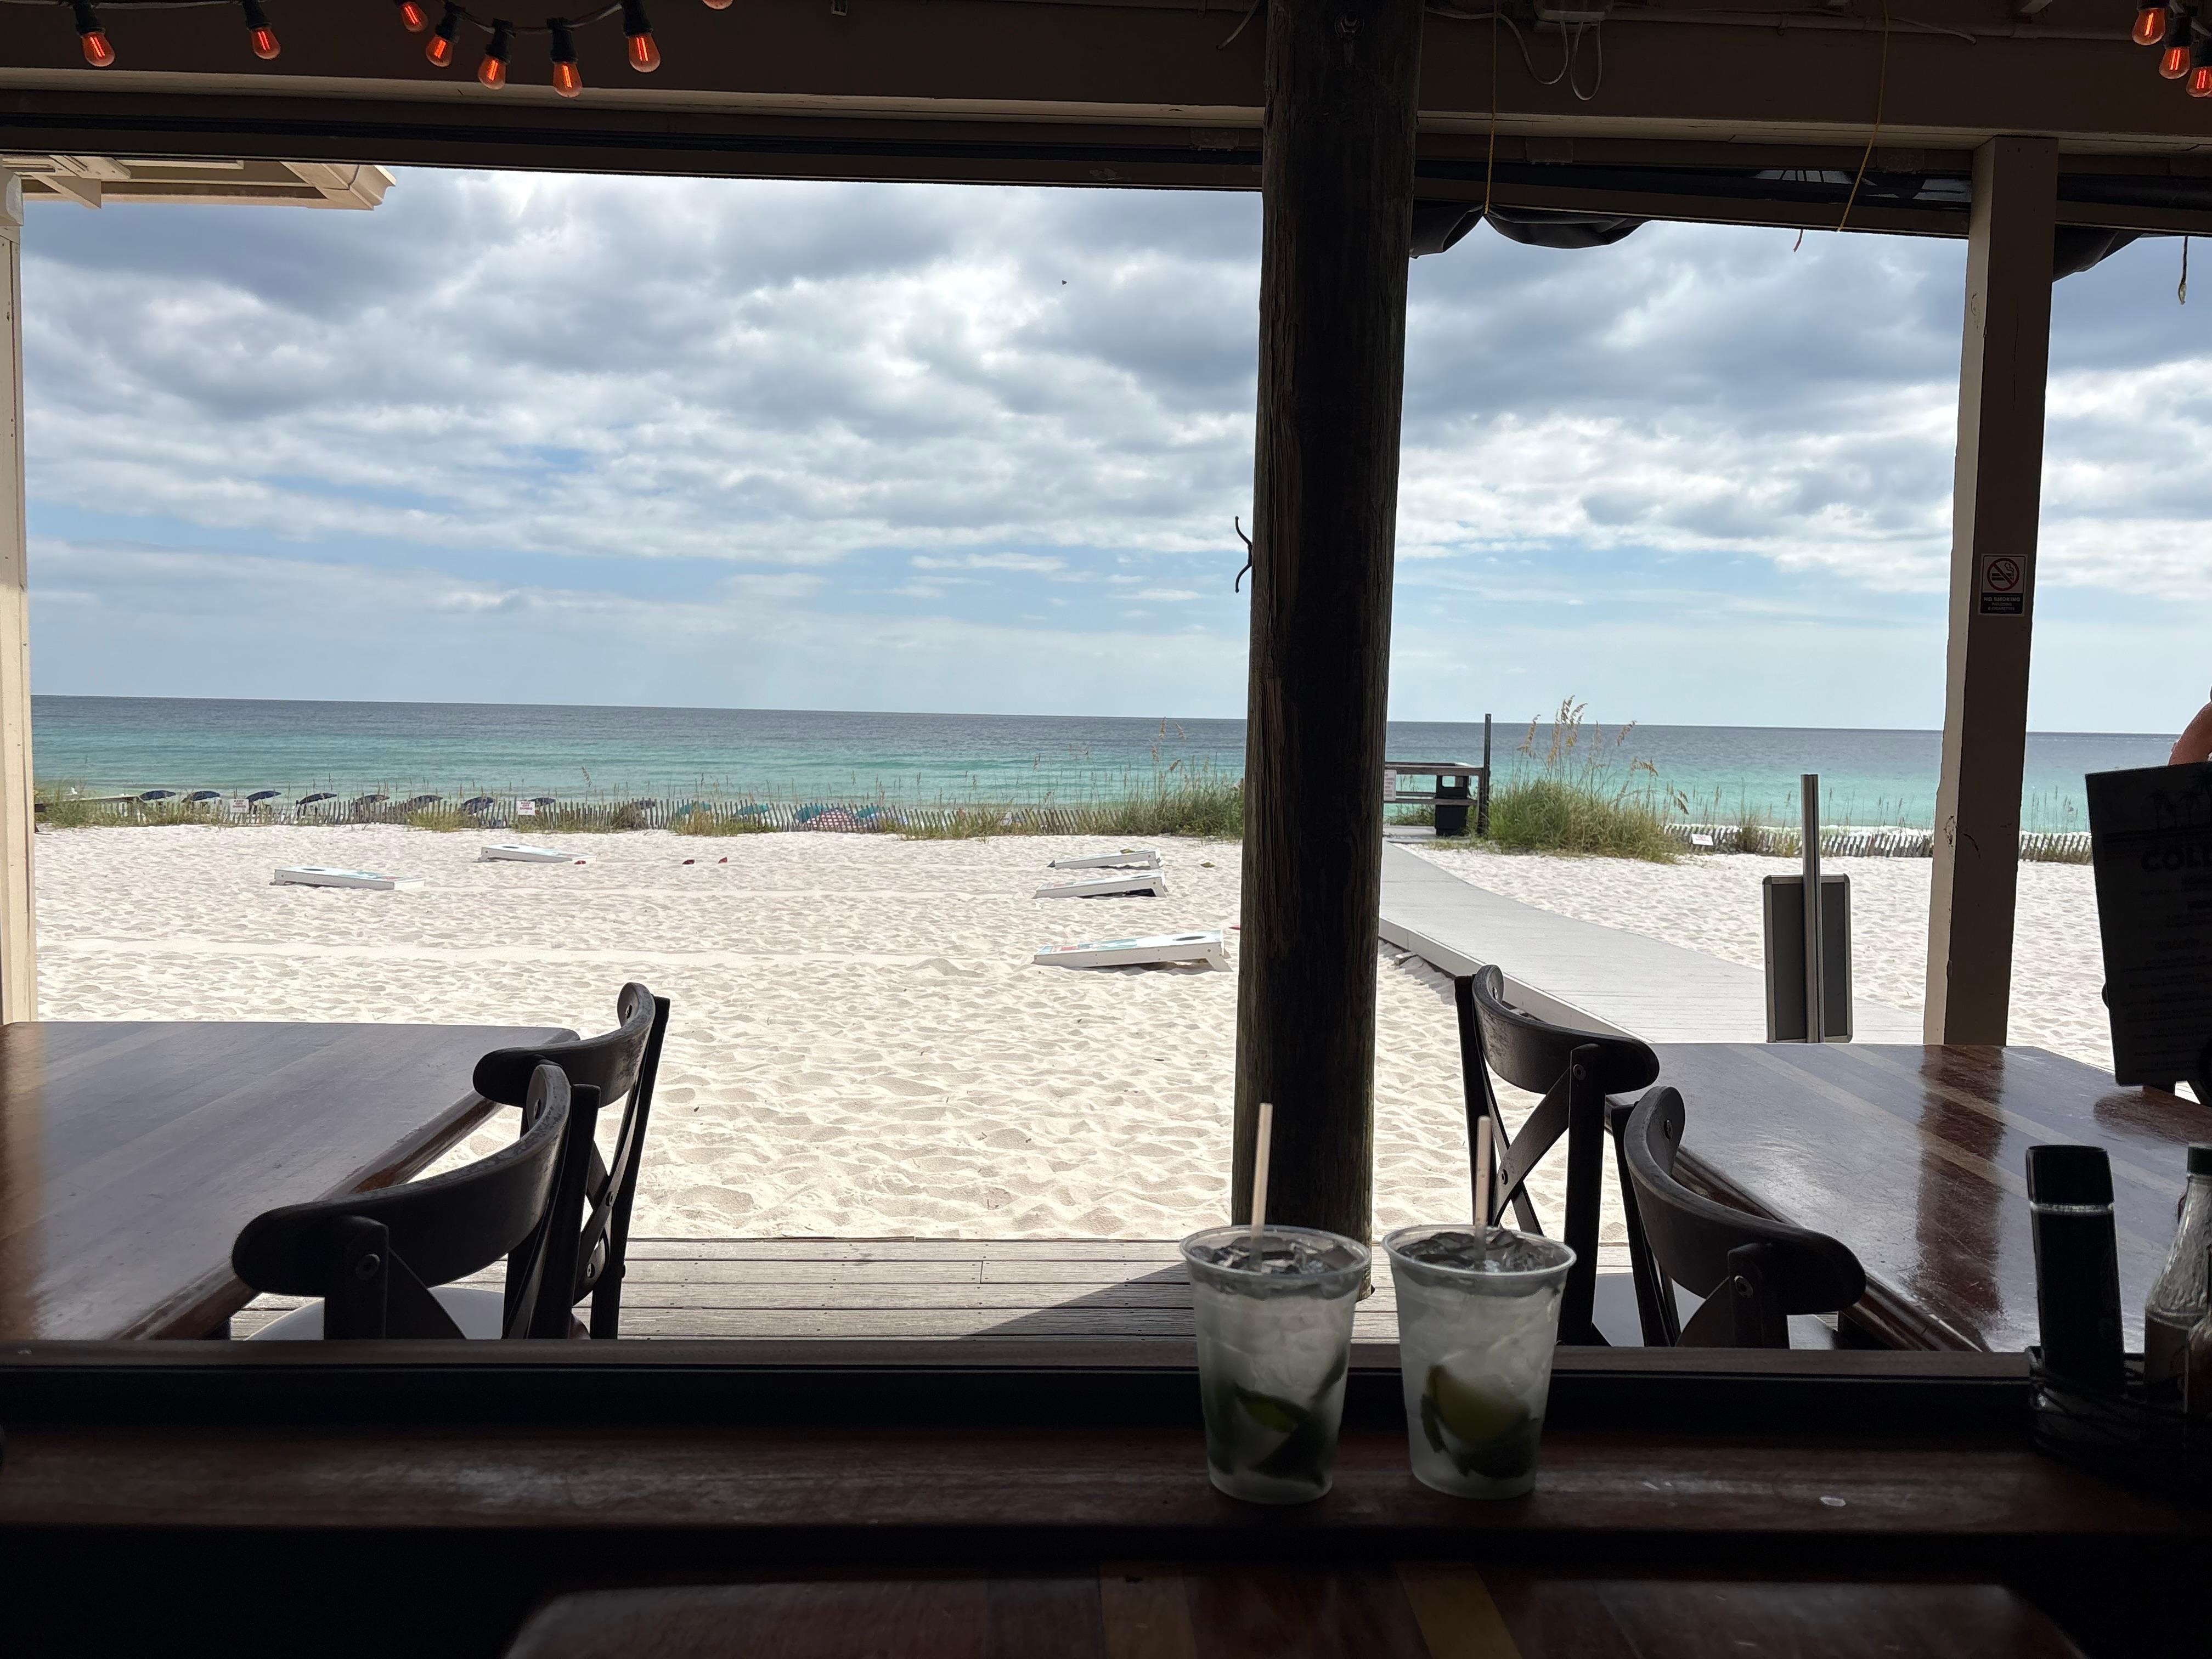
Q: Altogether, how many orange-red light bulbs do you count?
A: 11